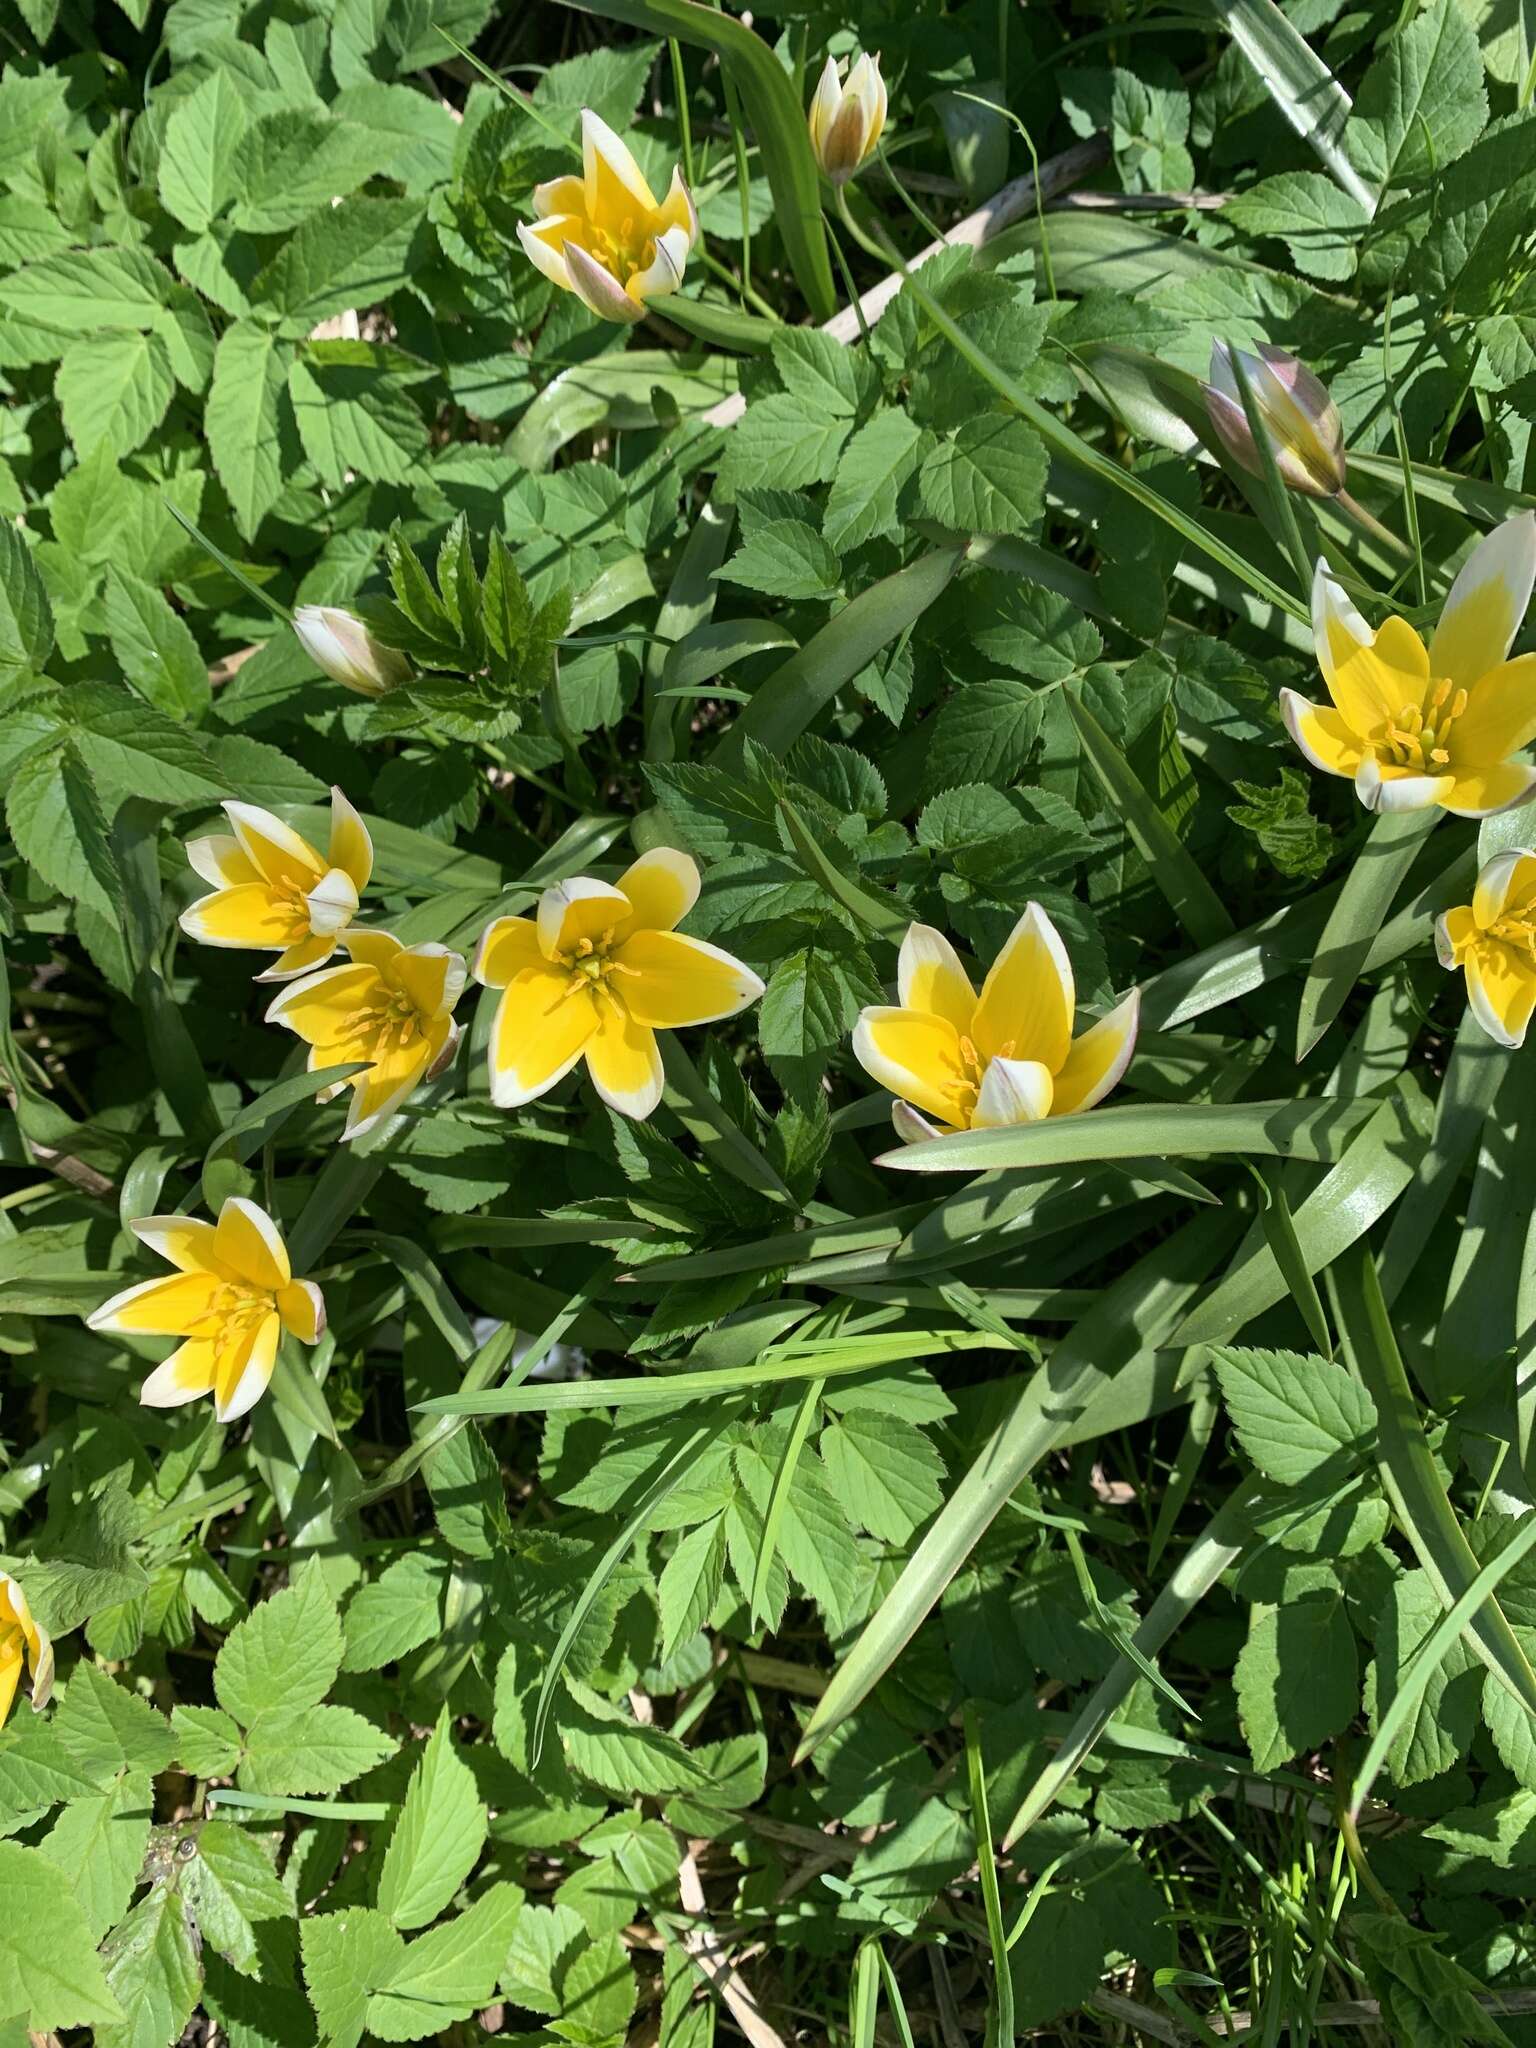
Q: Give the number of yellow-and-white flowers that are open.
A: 9